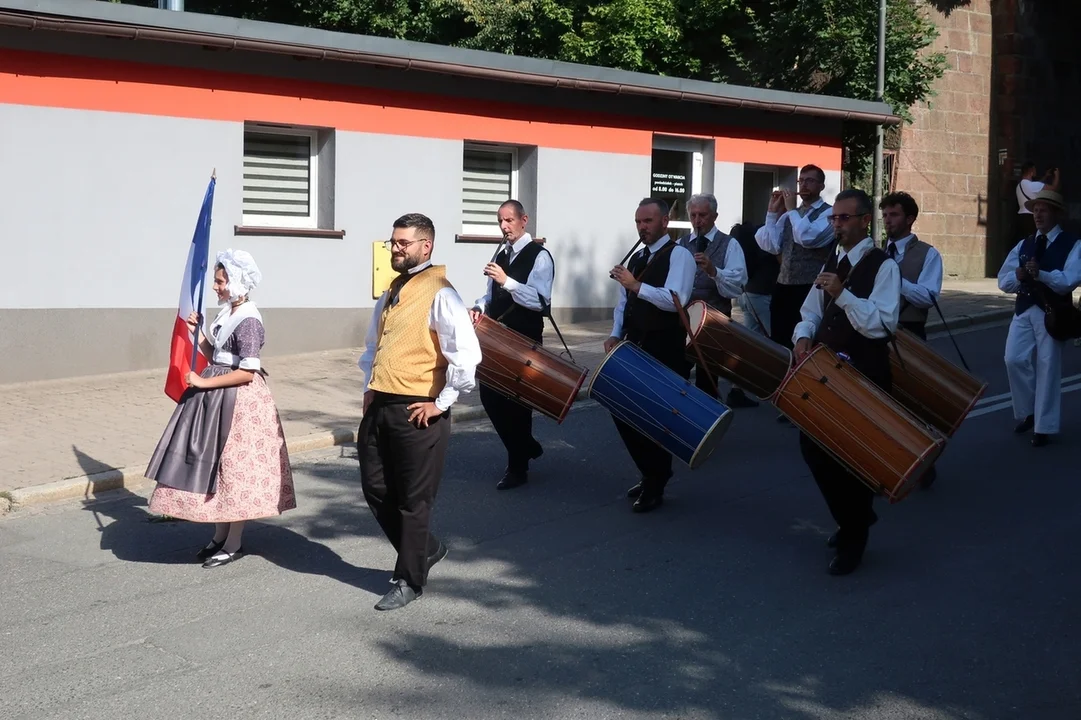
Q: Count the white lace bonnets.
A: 1